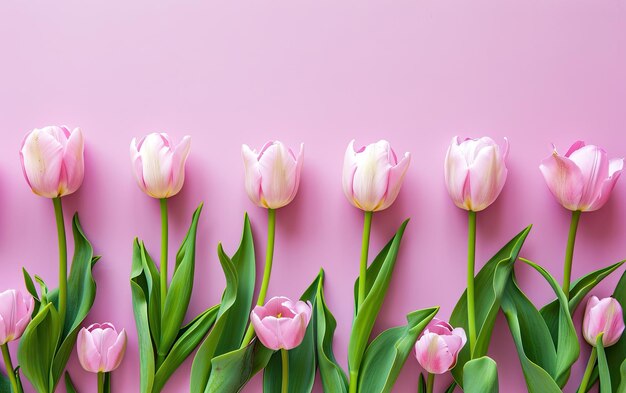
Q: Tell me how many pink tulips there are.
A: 11